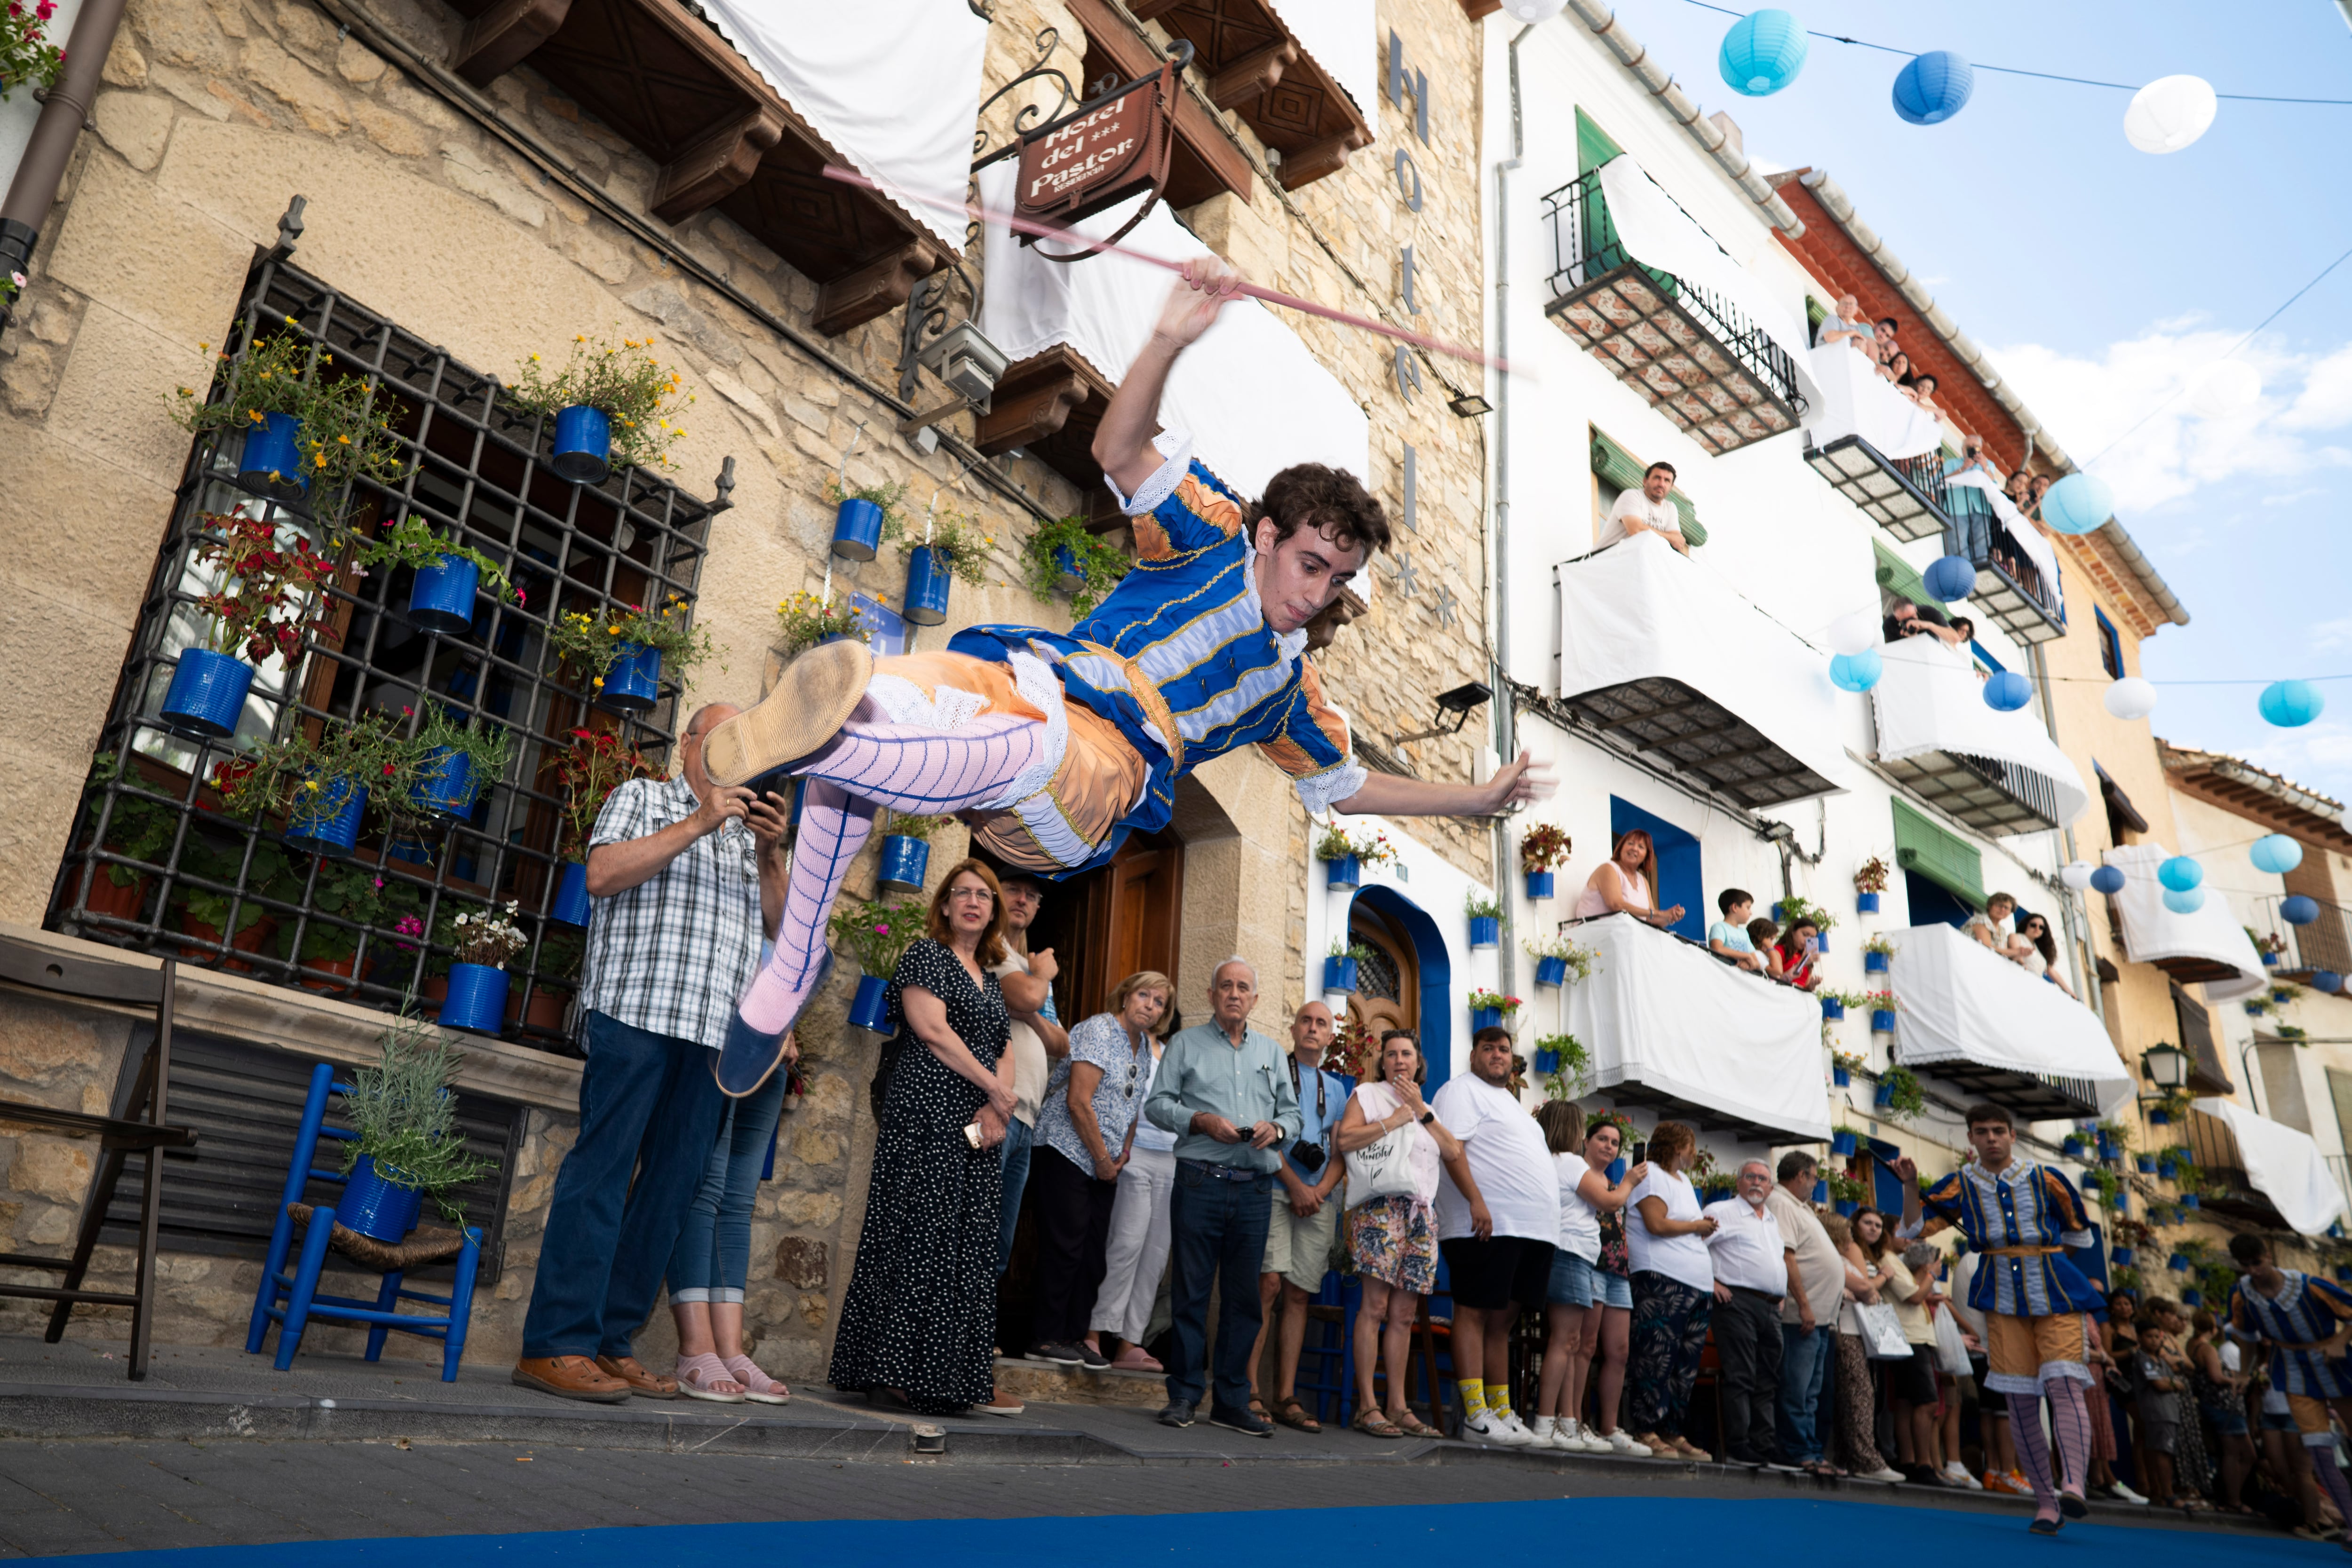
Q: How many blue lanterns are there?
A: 13